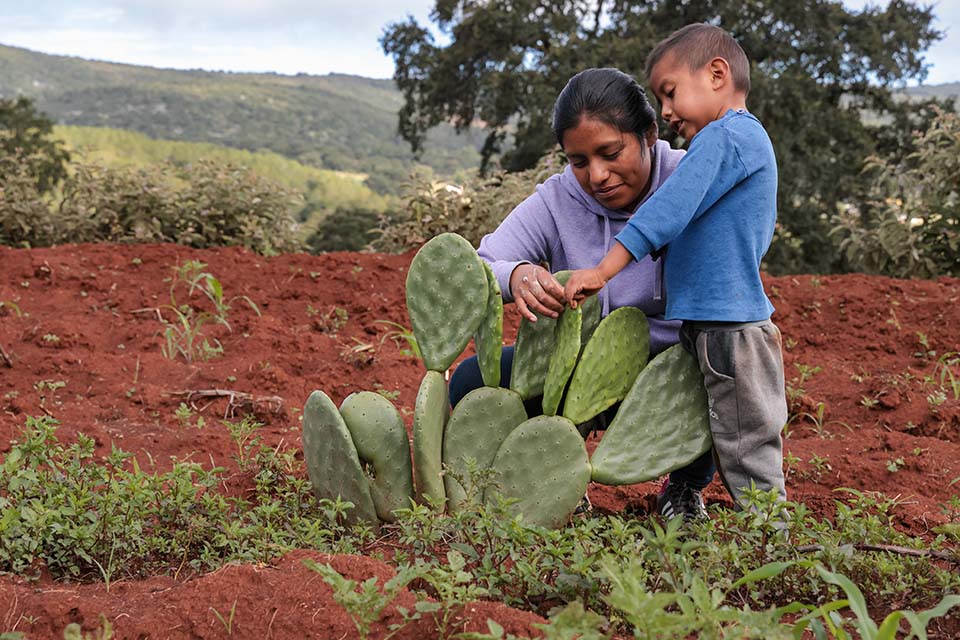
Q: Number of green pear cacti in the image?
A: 11